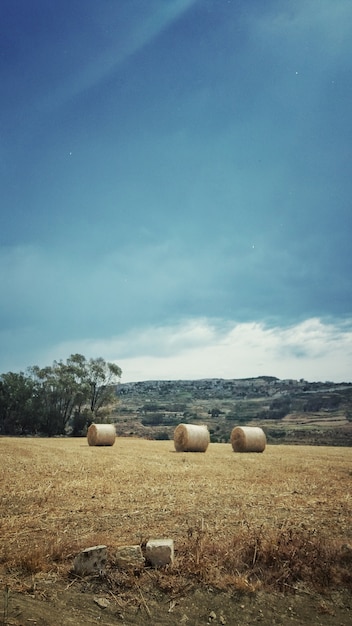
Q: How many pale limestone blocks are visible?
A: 3